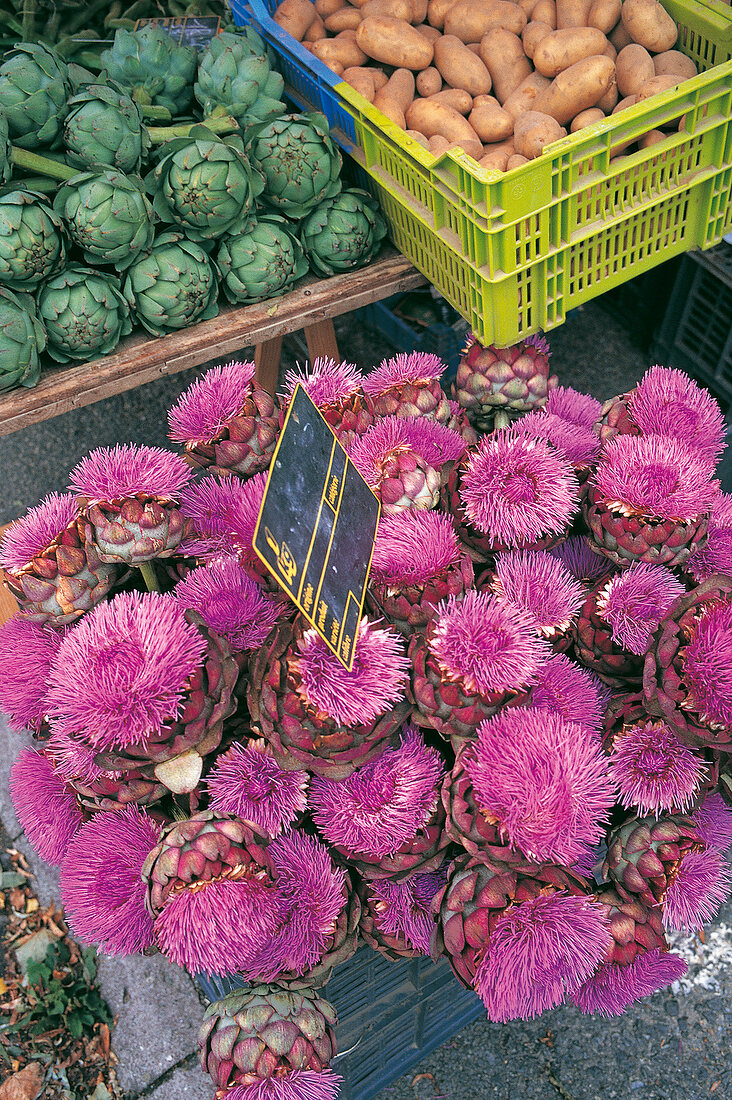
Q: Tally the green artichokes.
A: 14